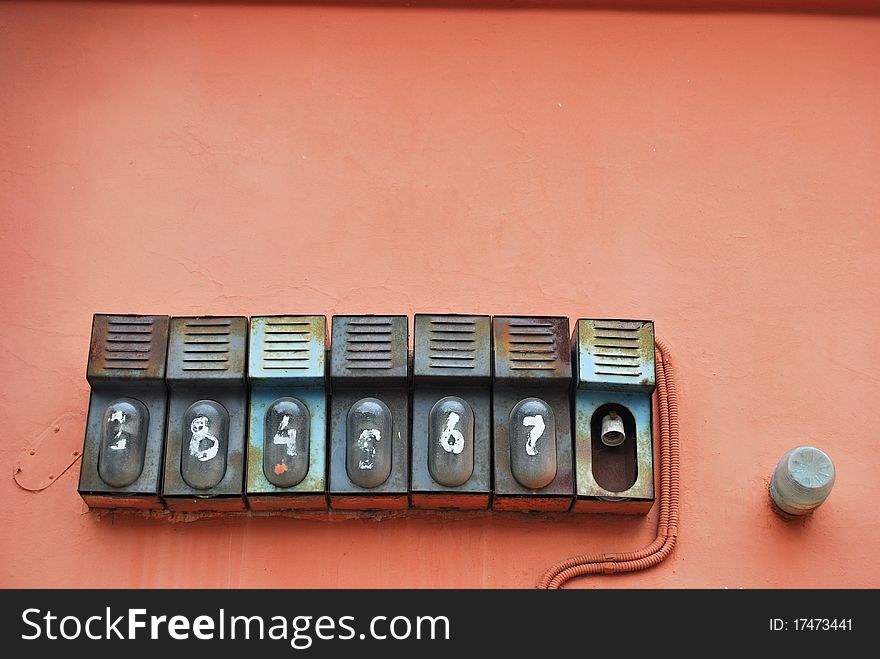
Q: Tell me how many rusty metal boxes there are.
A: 7